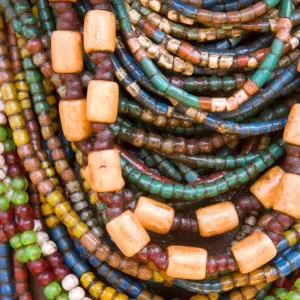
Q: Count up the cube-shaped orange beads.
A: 13